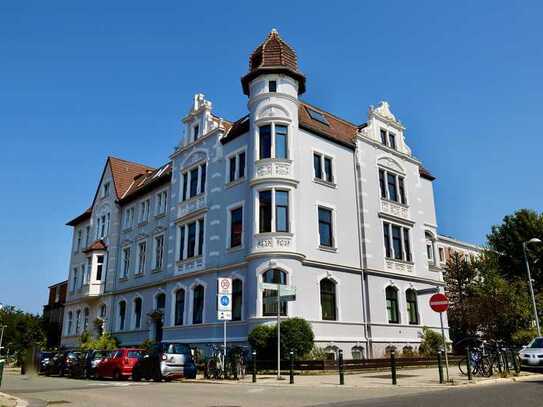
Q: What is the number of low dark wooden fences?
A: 1